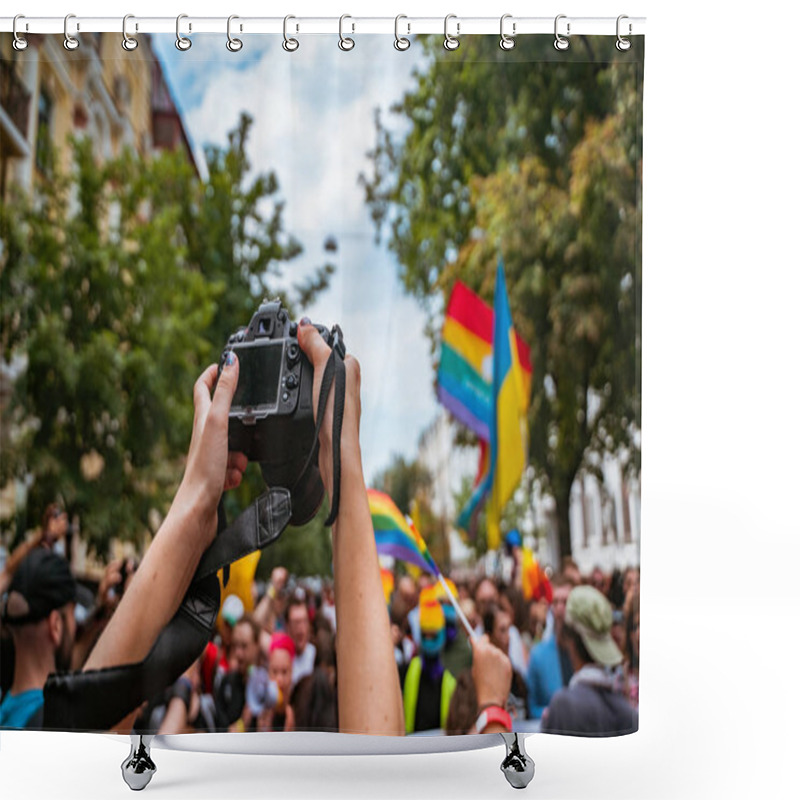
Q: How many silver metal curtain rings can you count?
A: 12